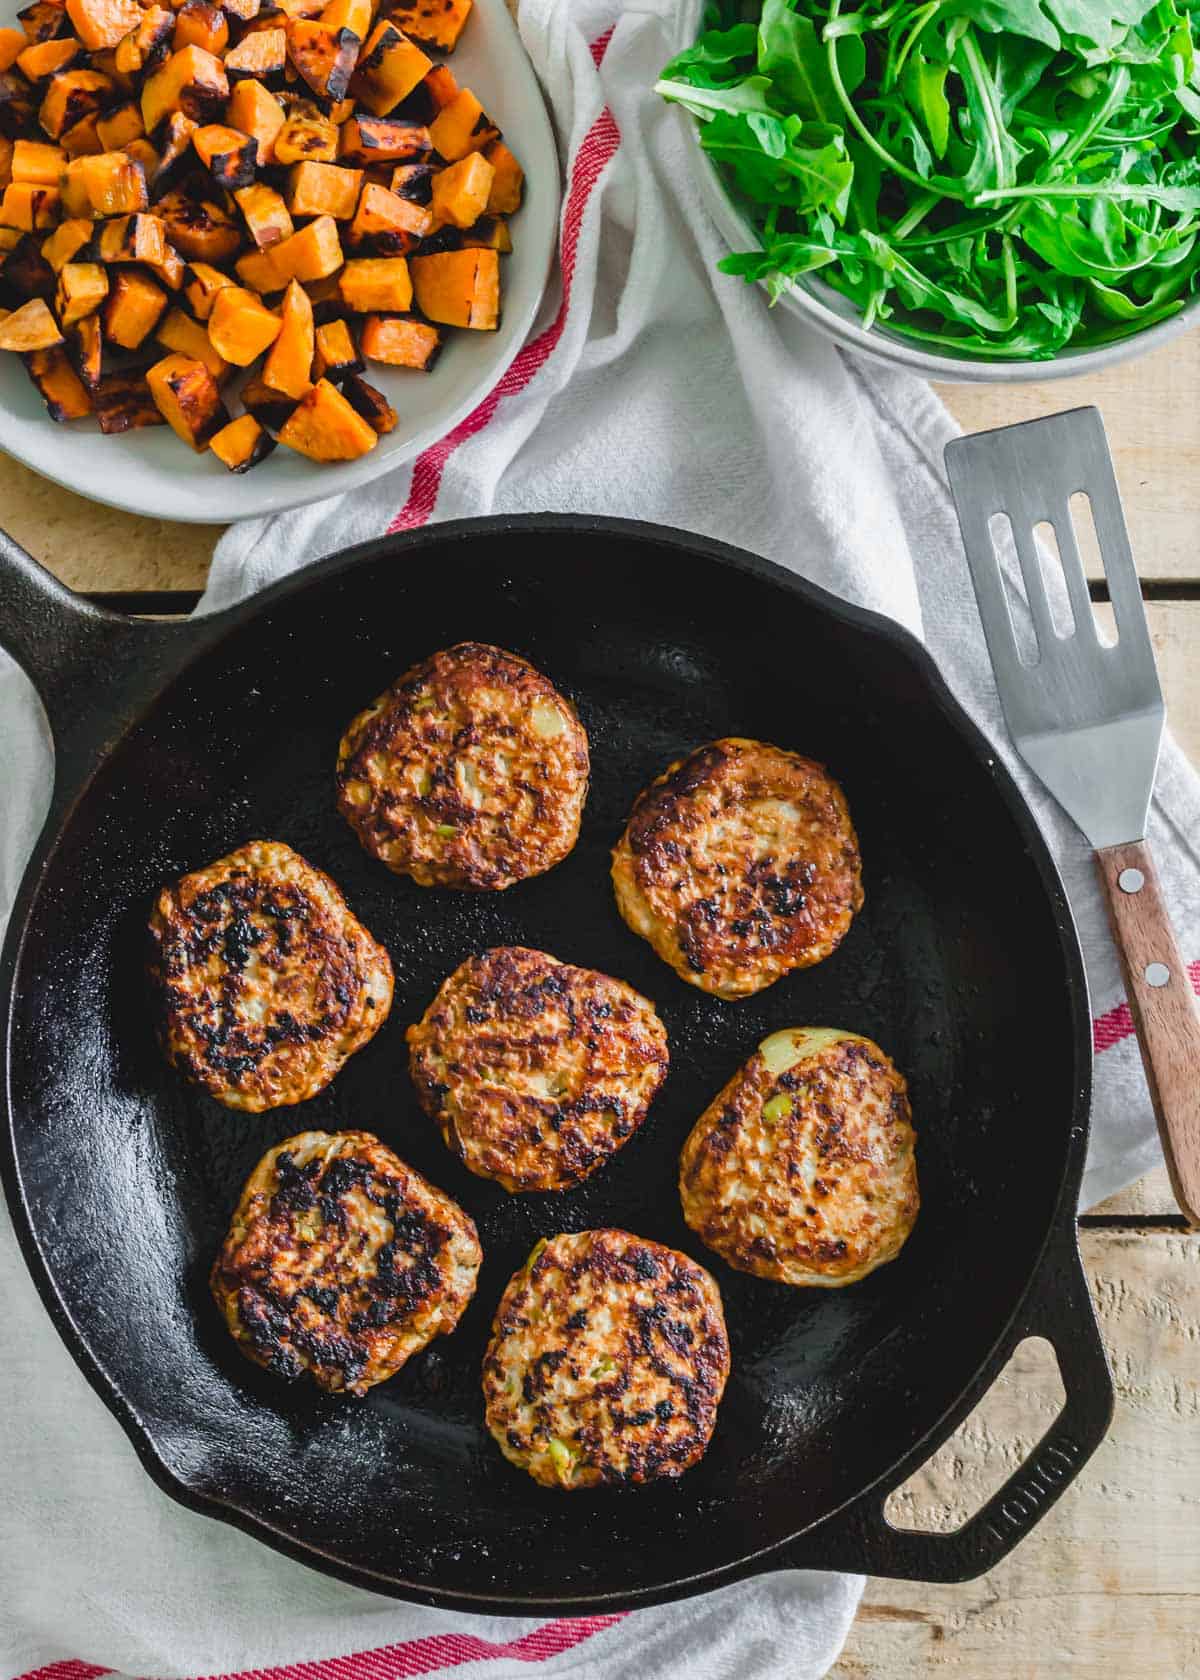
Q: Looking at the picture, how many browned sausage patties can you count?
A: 7